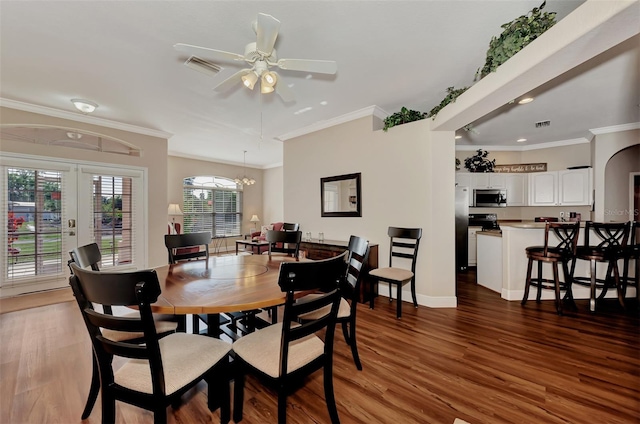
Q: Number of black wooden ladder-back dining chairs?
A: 8